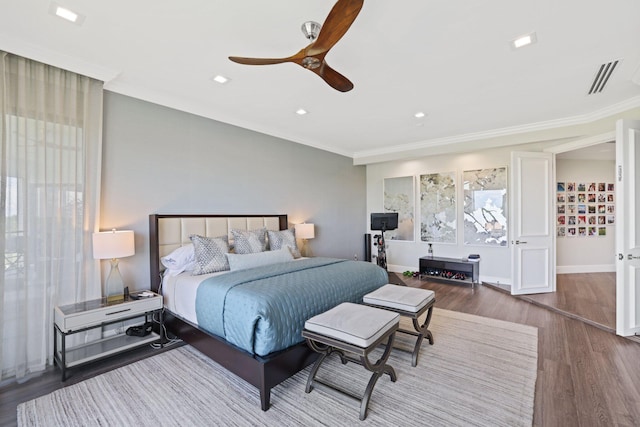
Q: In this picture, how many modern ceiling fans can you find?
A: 1